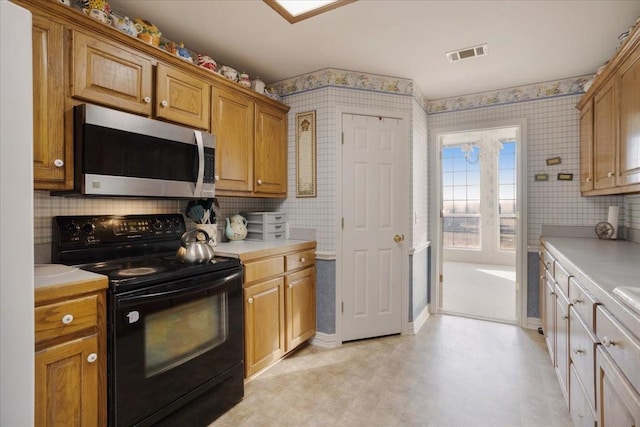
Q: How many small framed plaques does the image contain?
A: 3